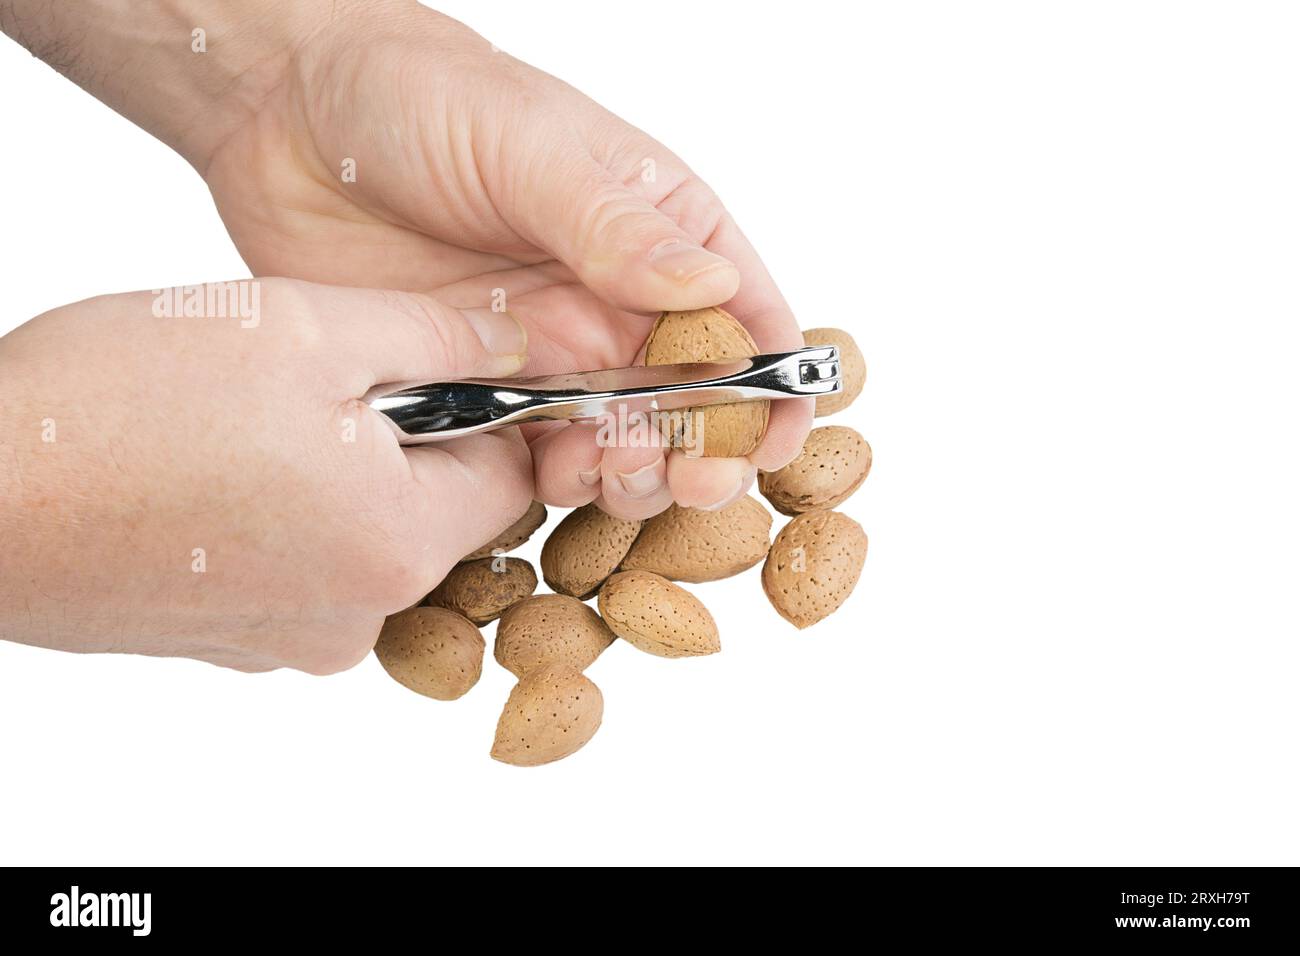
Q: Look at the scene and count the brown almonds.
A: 12